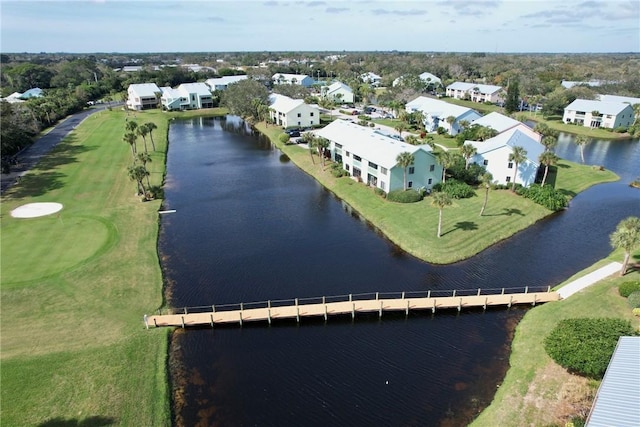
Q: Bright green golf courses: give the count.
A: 1